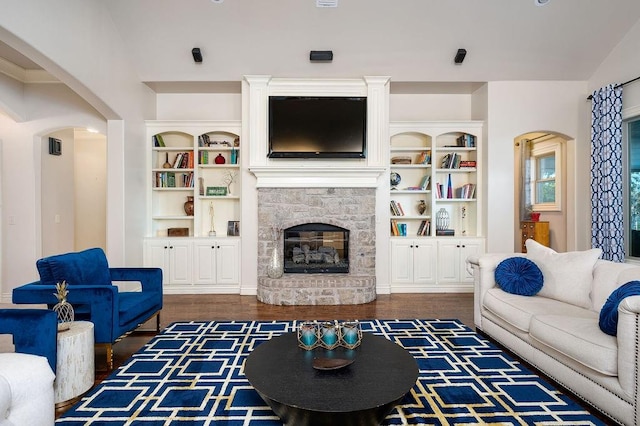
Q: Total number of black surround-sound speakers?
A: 3